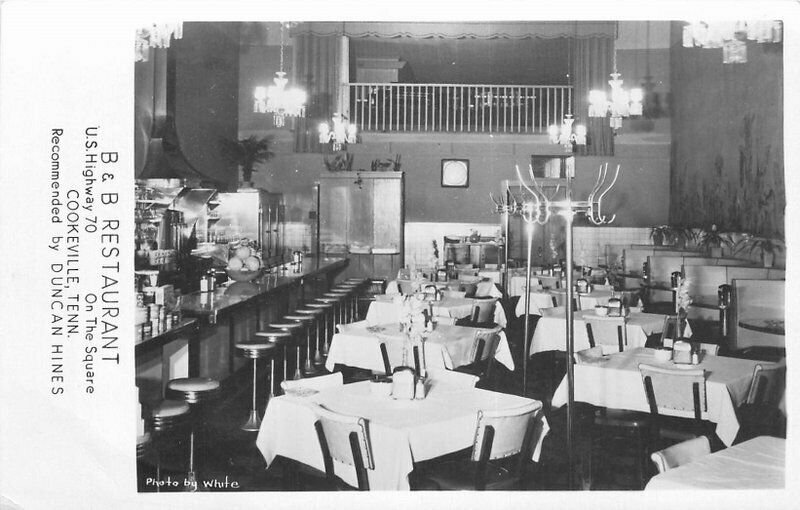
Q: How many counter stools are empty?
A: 15